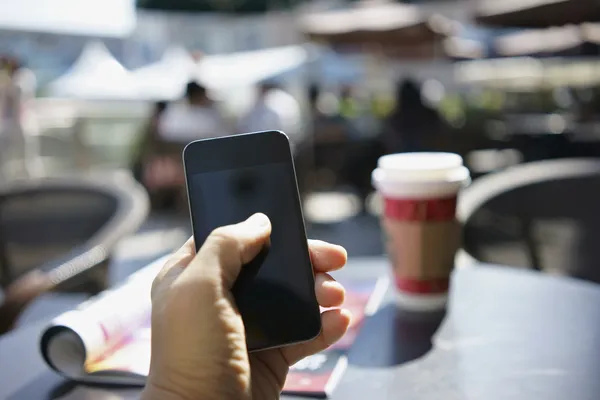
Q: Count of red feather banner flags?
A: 0